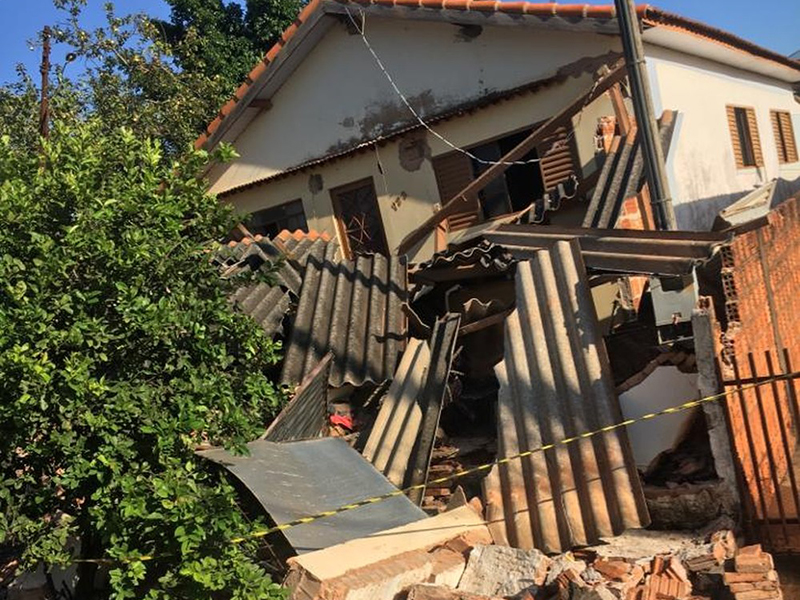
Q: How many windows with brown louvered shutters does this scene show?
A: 3